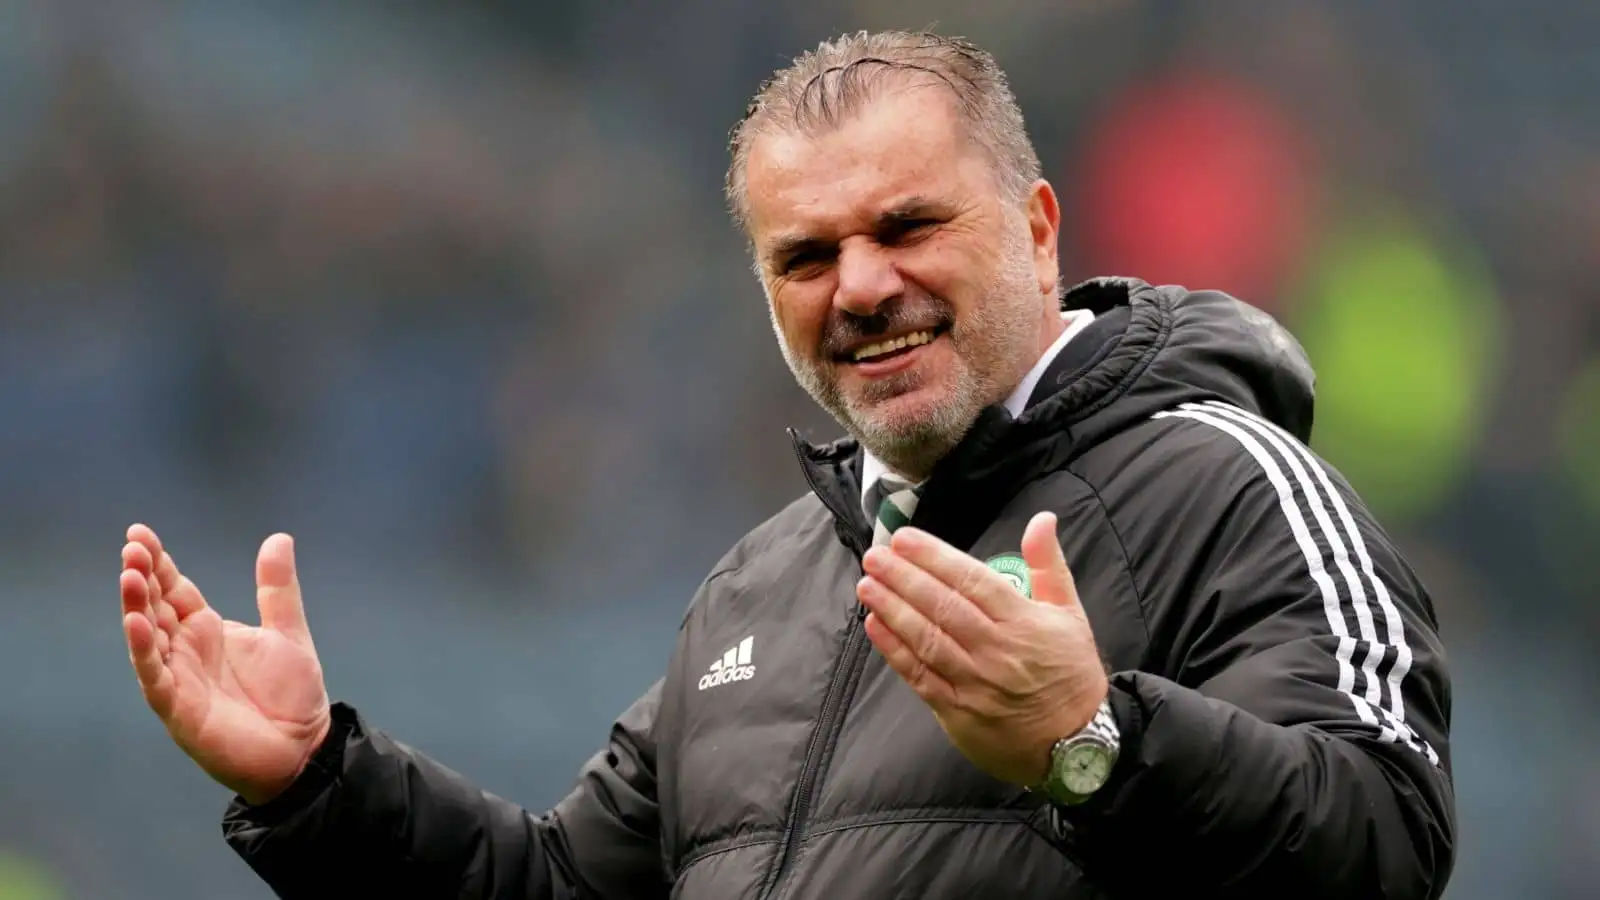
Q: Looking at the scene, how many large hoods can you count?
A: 1